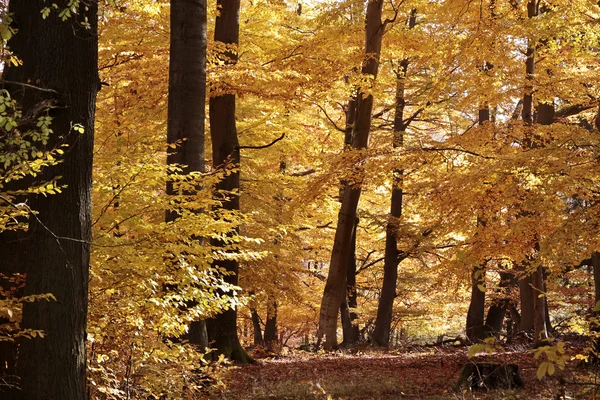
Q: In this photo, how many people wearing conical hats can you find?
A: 0